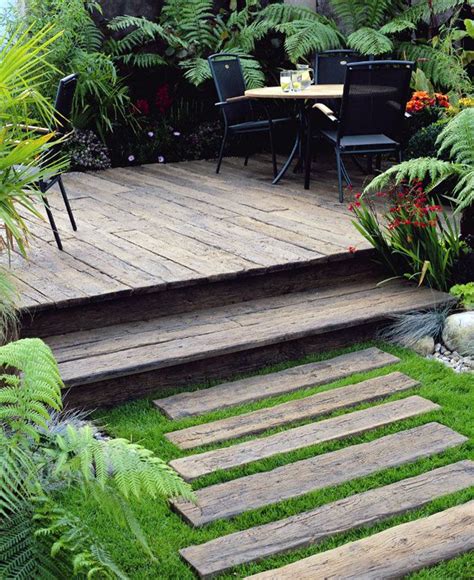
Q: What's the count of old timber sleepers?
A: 6